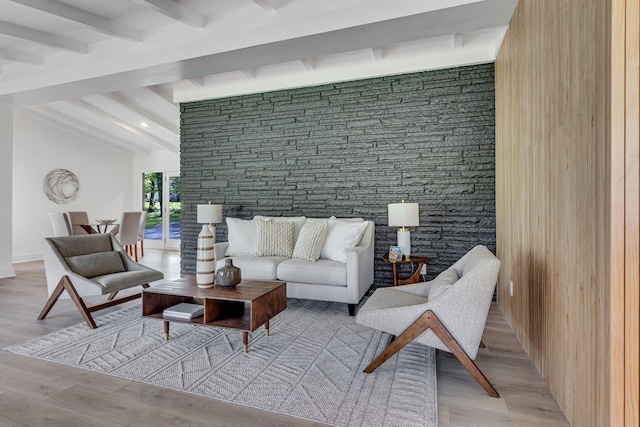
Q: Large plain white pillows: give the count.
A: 2